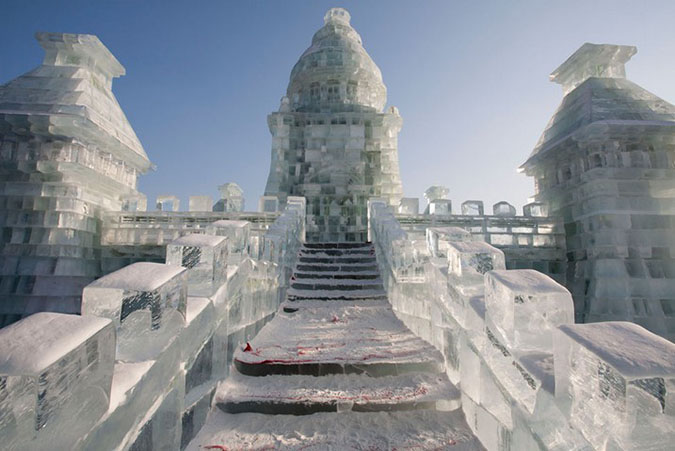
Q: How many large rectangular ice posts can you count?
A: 8